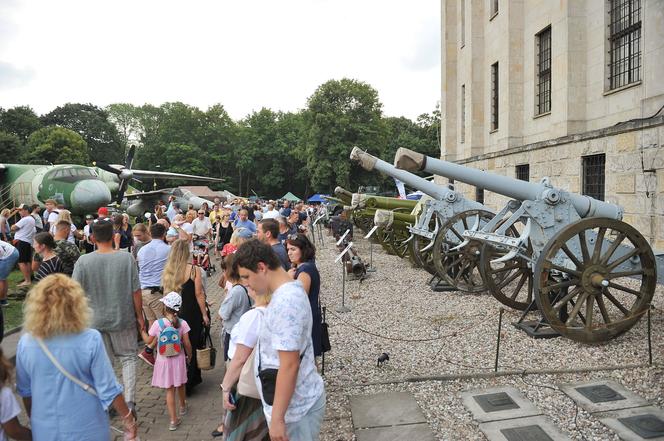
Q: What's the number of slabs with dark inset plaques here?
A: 4